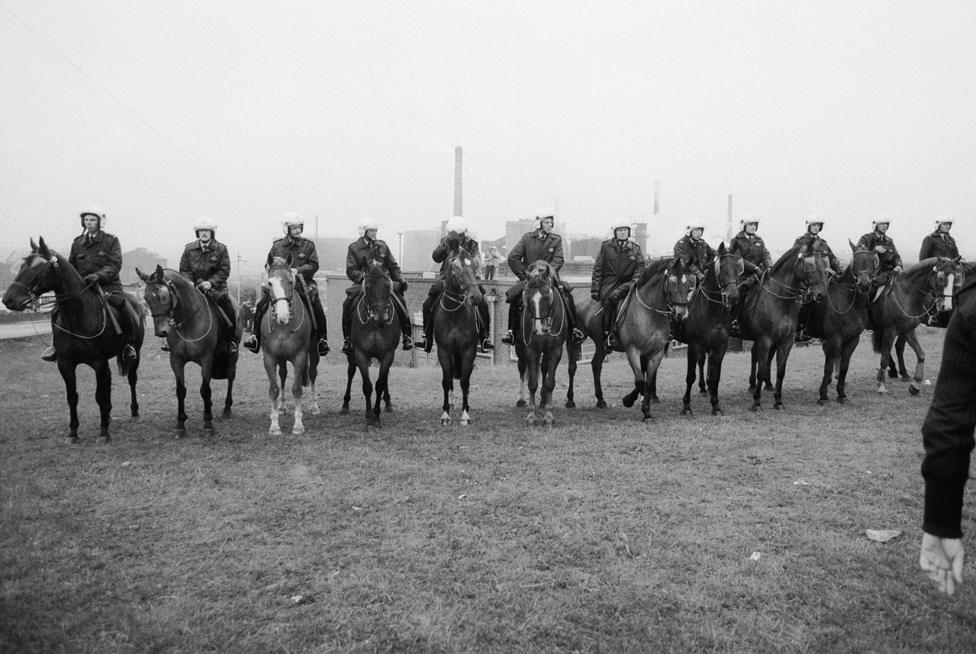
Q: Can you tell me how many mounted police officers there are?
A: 12